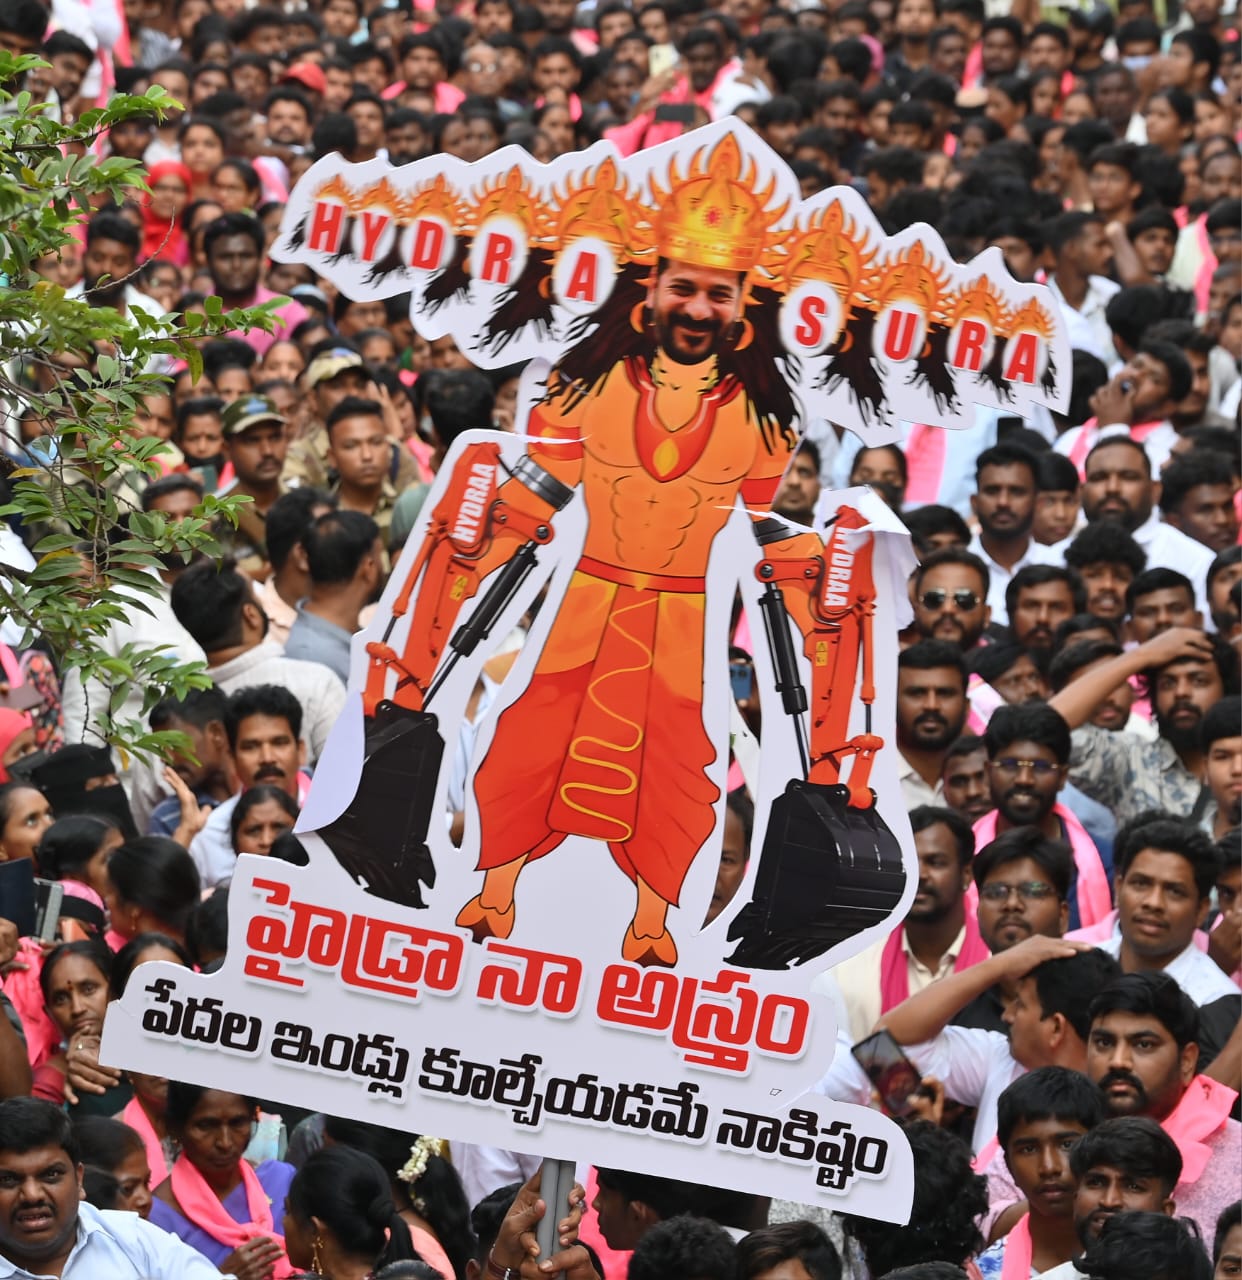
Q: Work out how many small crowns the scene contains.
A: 9